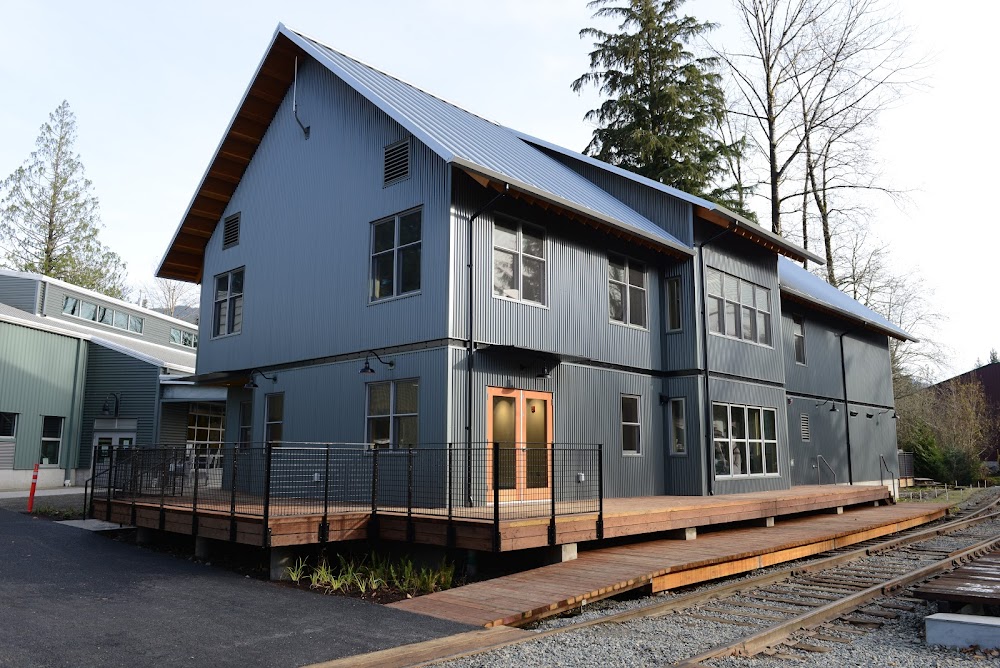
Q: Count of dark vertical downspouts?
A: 3